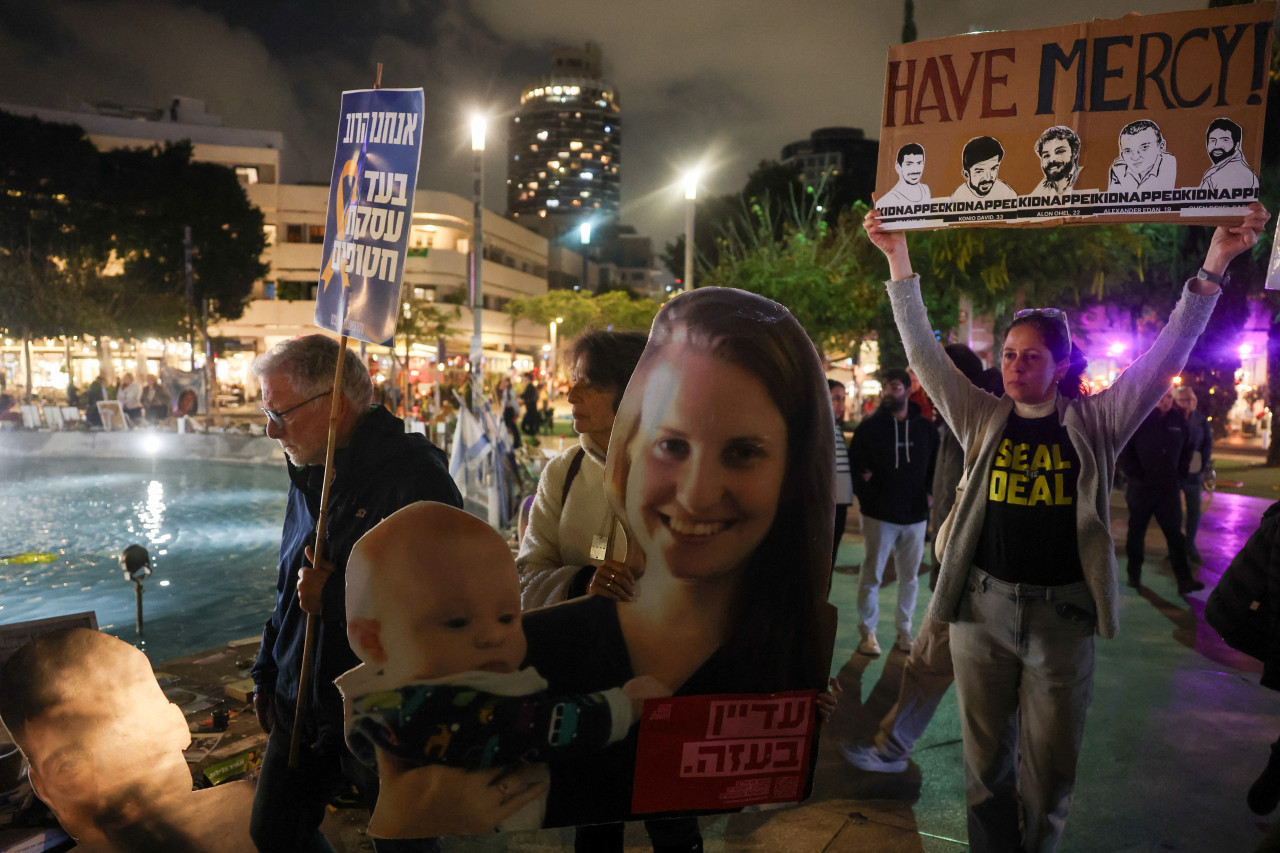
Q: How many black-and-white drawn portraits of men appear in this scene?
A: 5